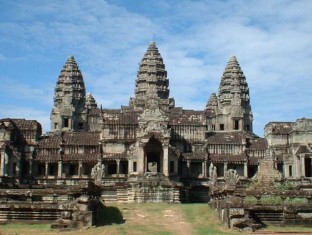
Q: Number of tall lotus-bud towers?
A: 3